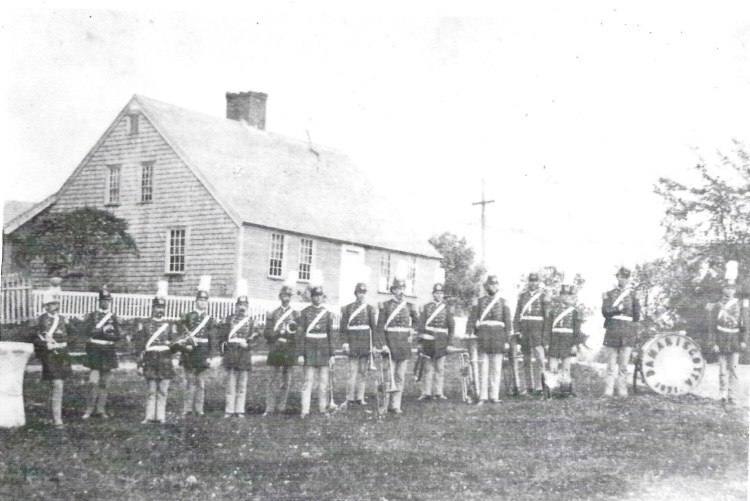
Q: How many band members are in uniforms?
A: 15